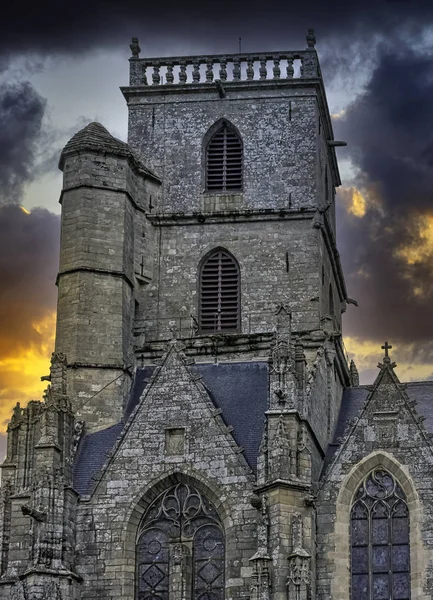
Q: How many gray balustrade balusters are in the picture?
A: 11